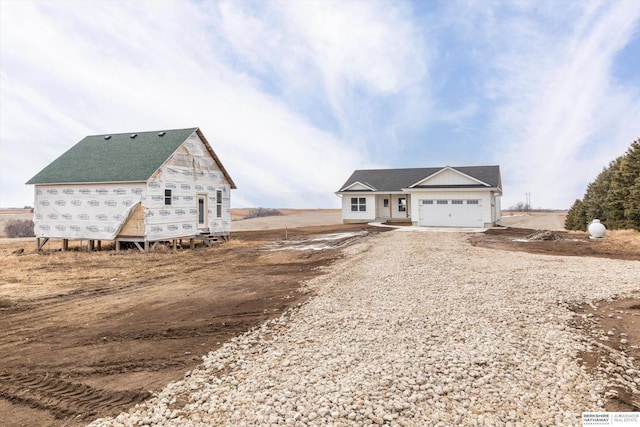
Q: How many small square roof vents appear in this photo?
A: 3